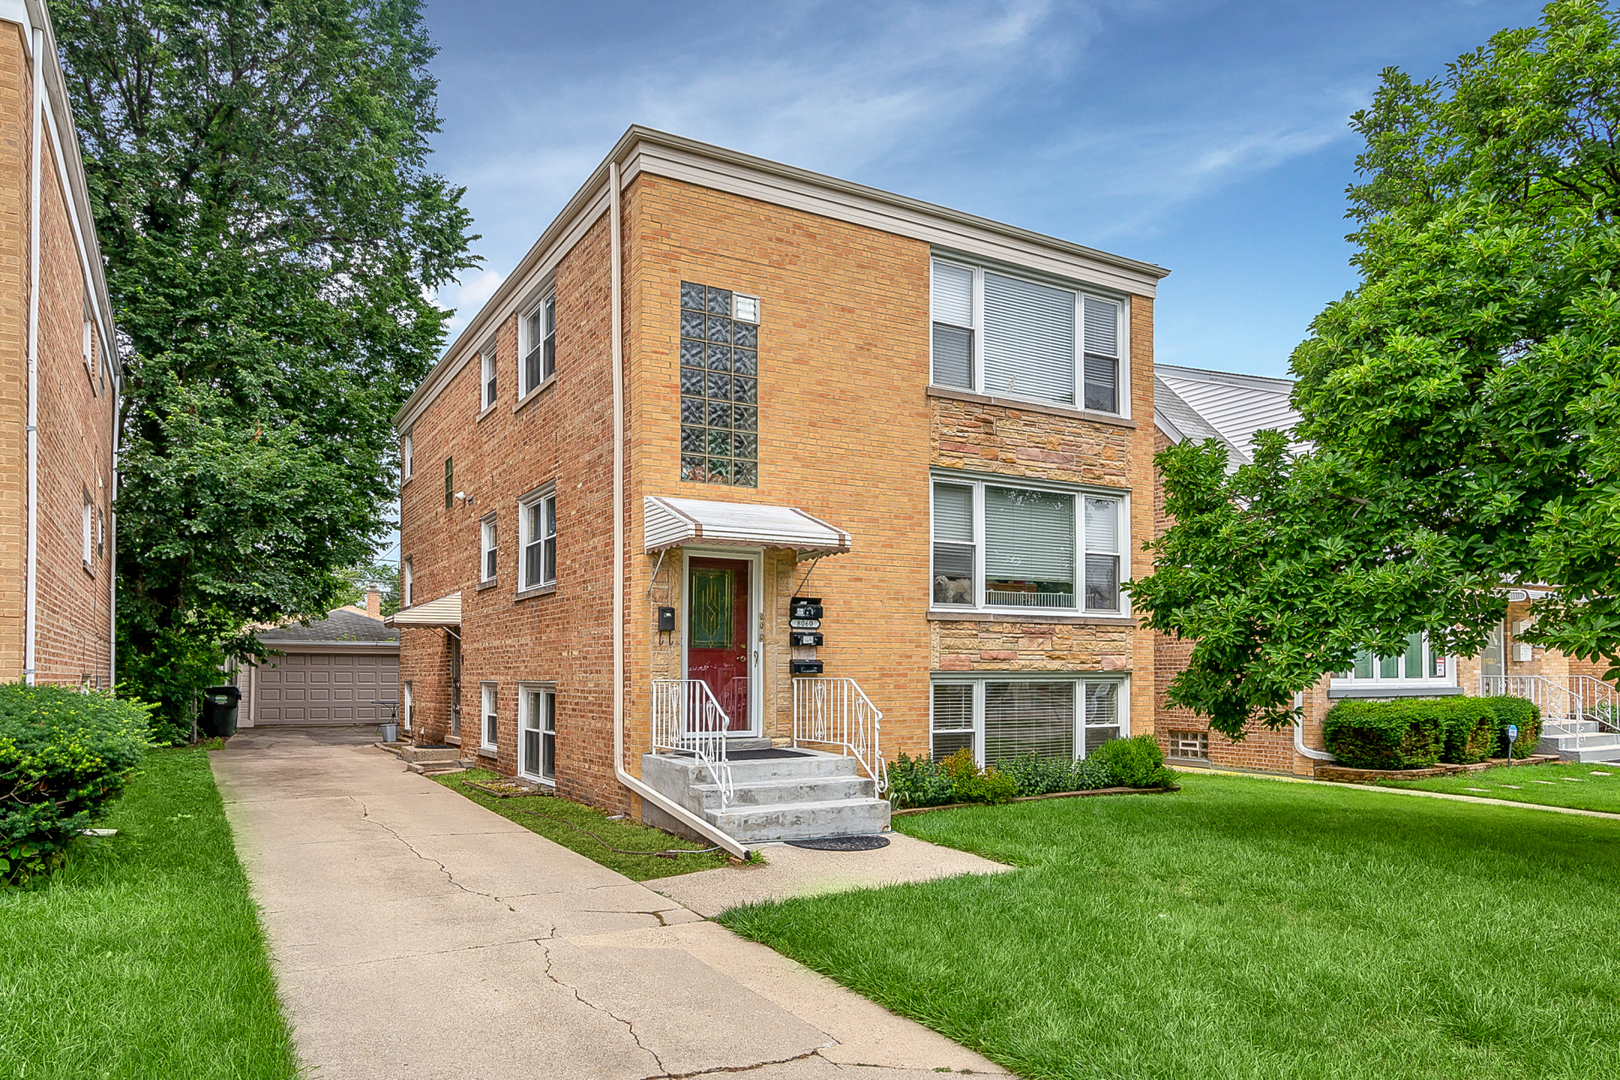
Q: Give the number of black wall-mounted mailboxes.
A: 4